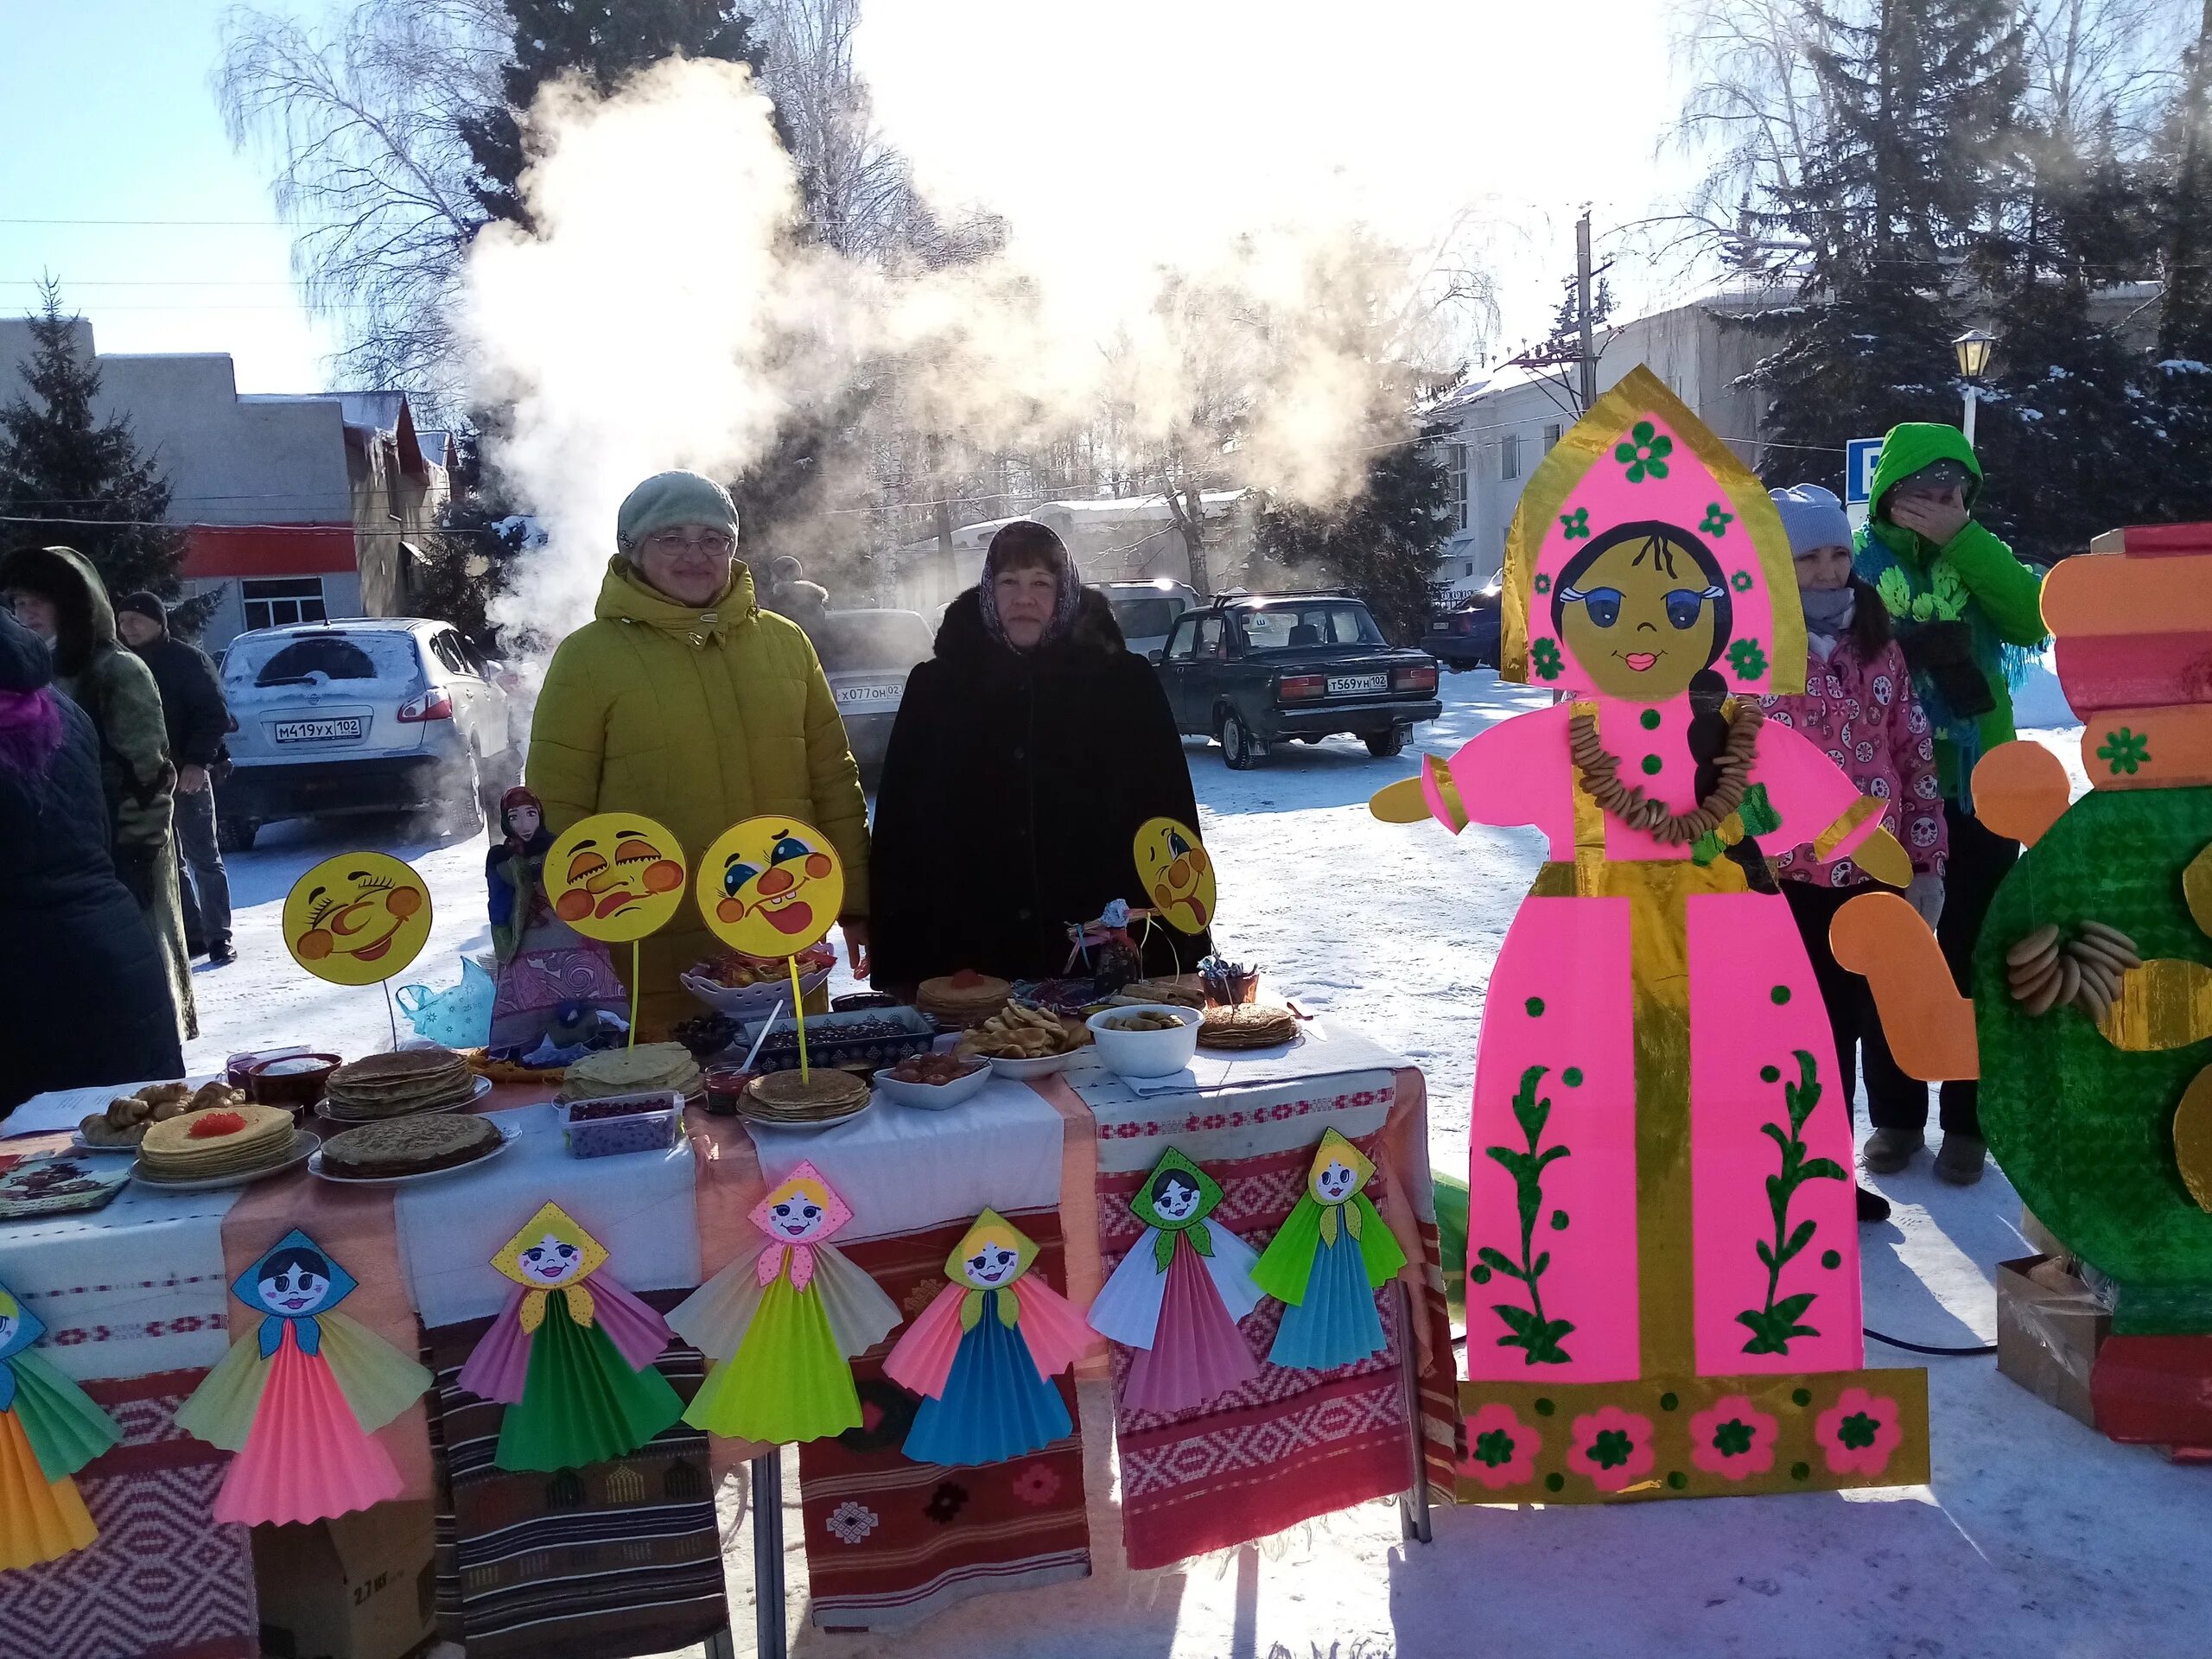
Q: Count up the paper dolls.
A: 7